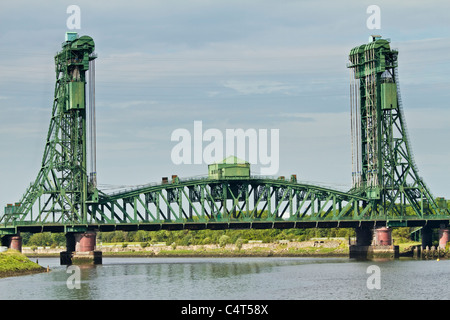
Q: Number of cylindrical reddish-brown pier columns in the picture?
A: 4